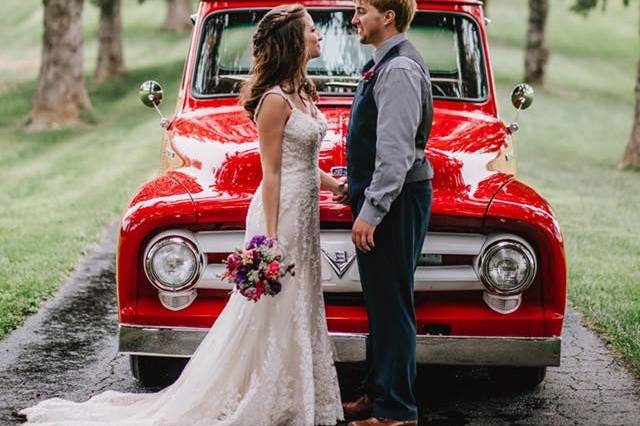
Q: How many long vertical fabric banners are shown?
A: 0